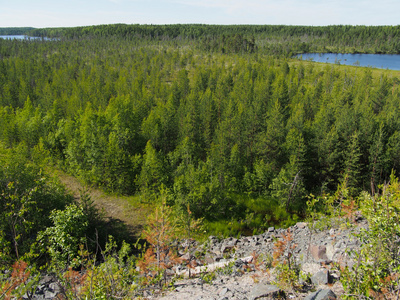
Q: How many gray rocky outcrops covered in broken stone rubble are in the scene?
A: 1